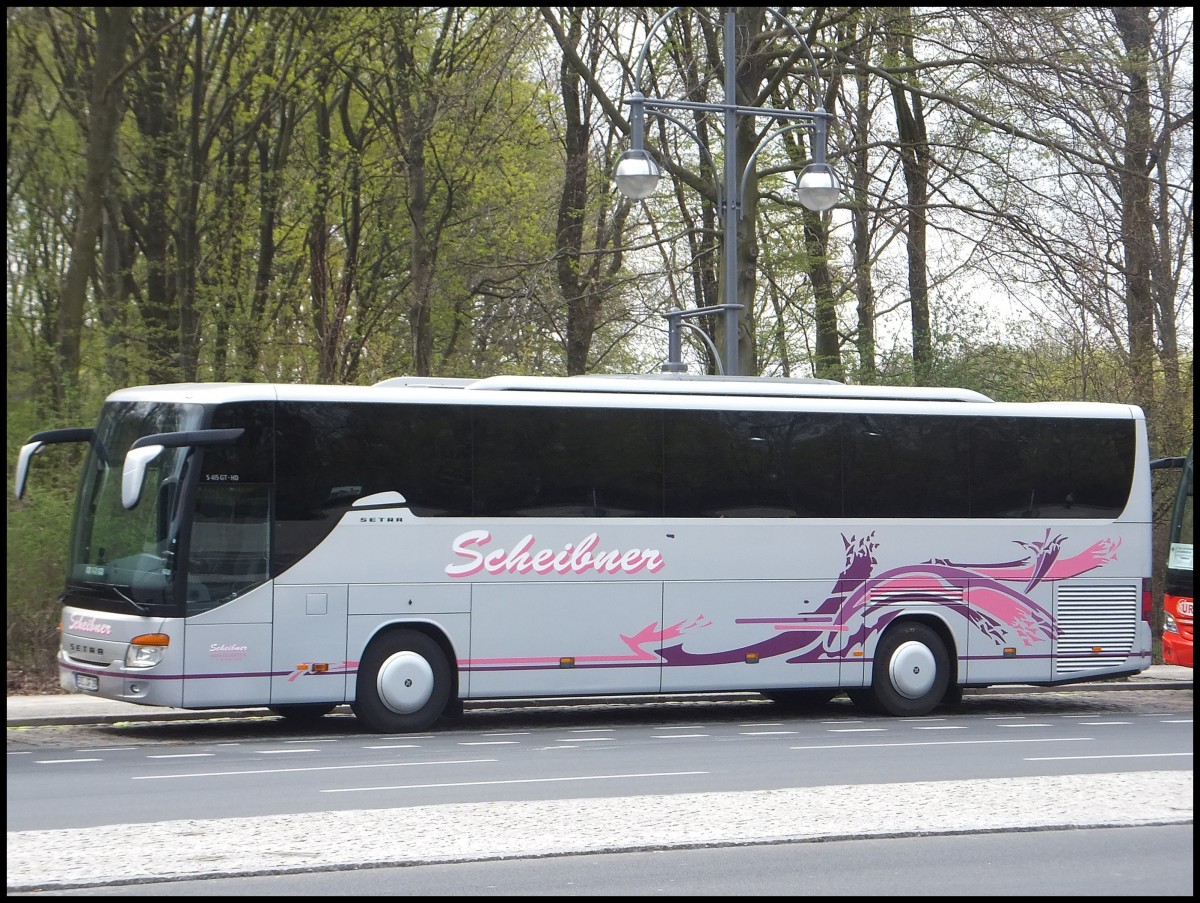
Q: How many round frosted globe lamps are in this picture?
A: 2